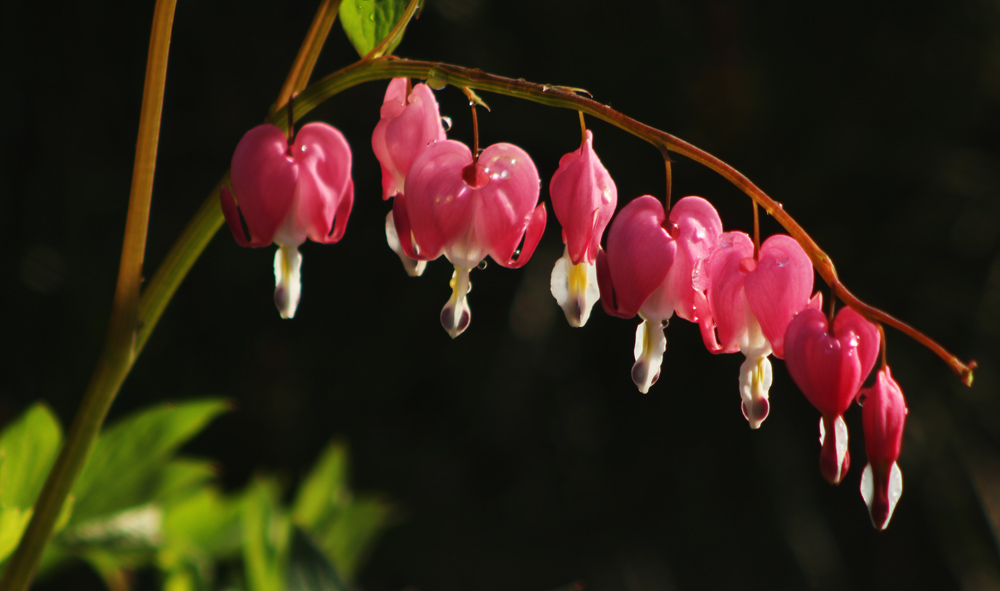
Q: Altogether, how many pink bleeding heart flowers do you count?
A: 8